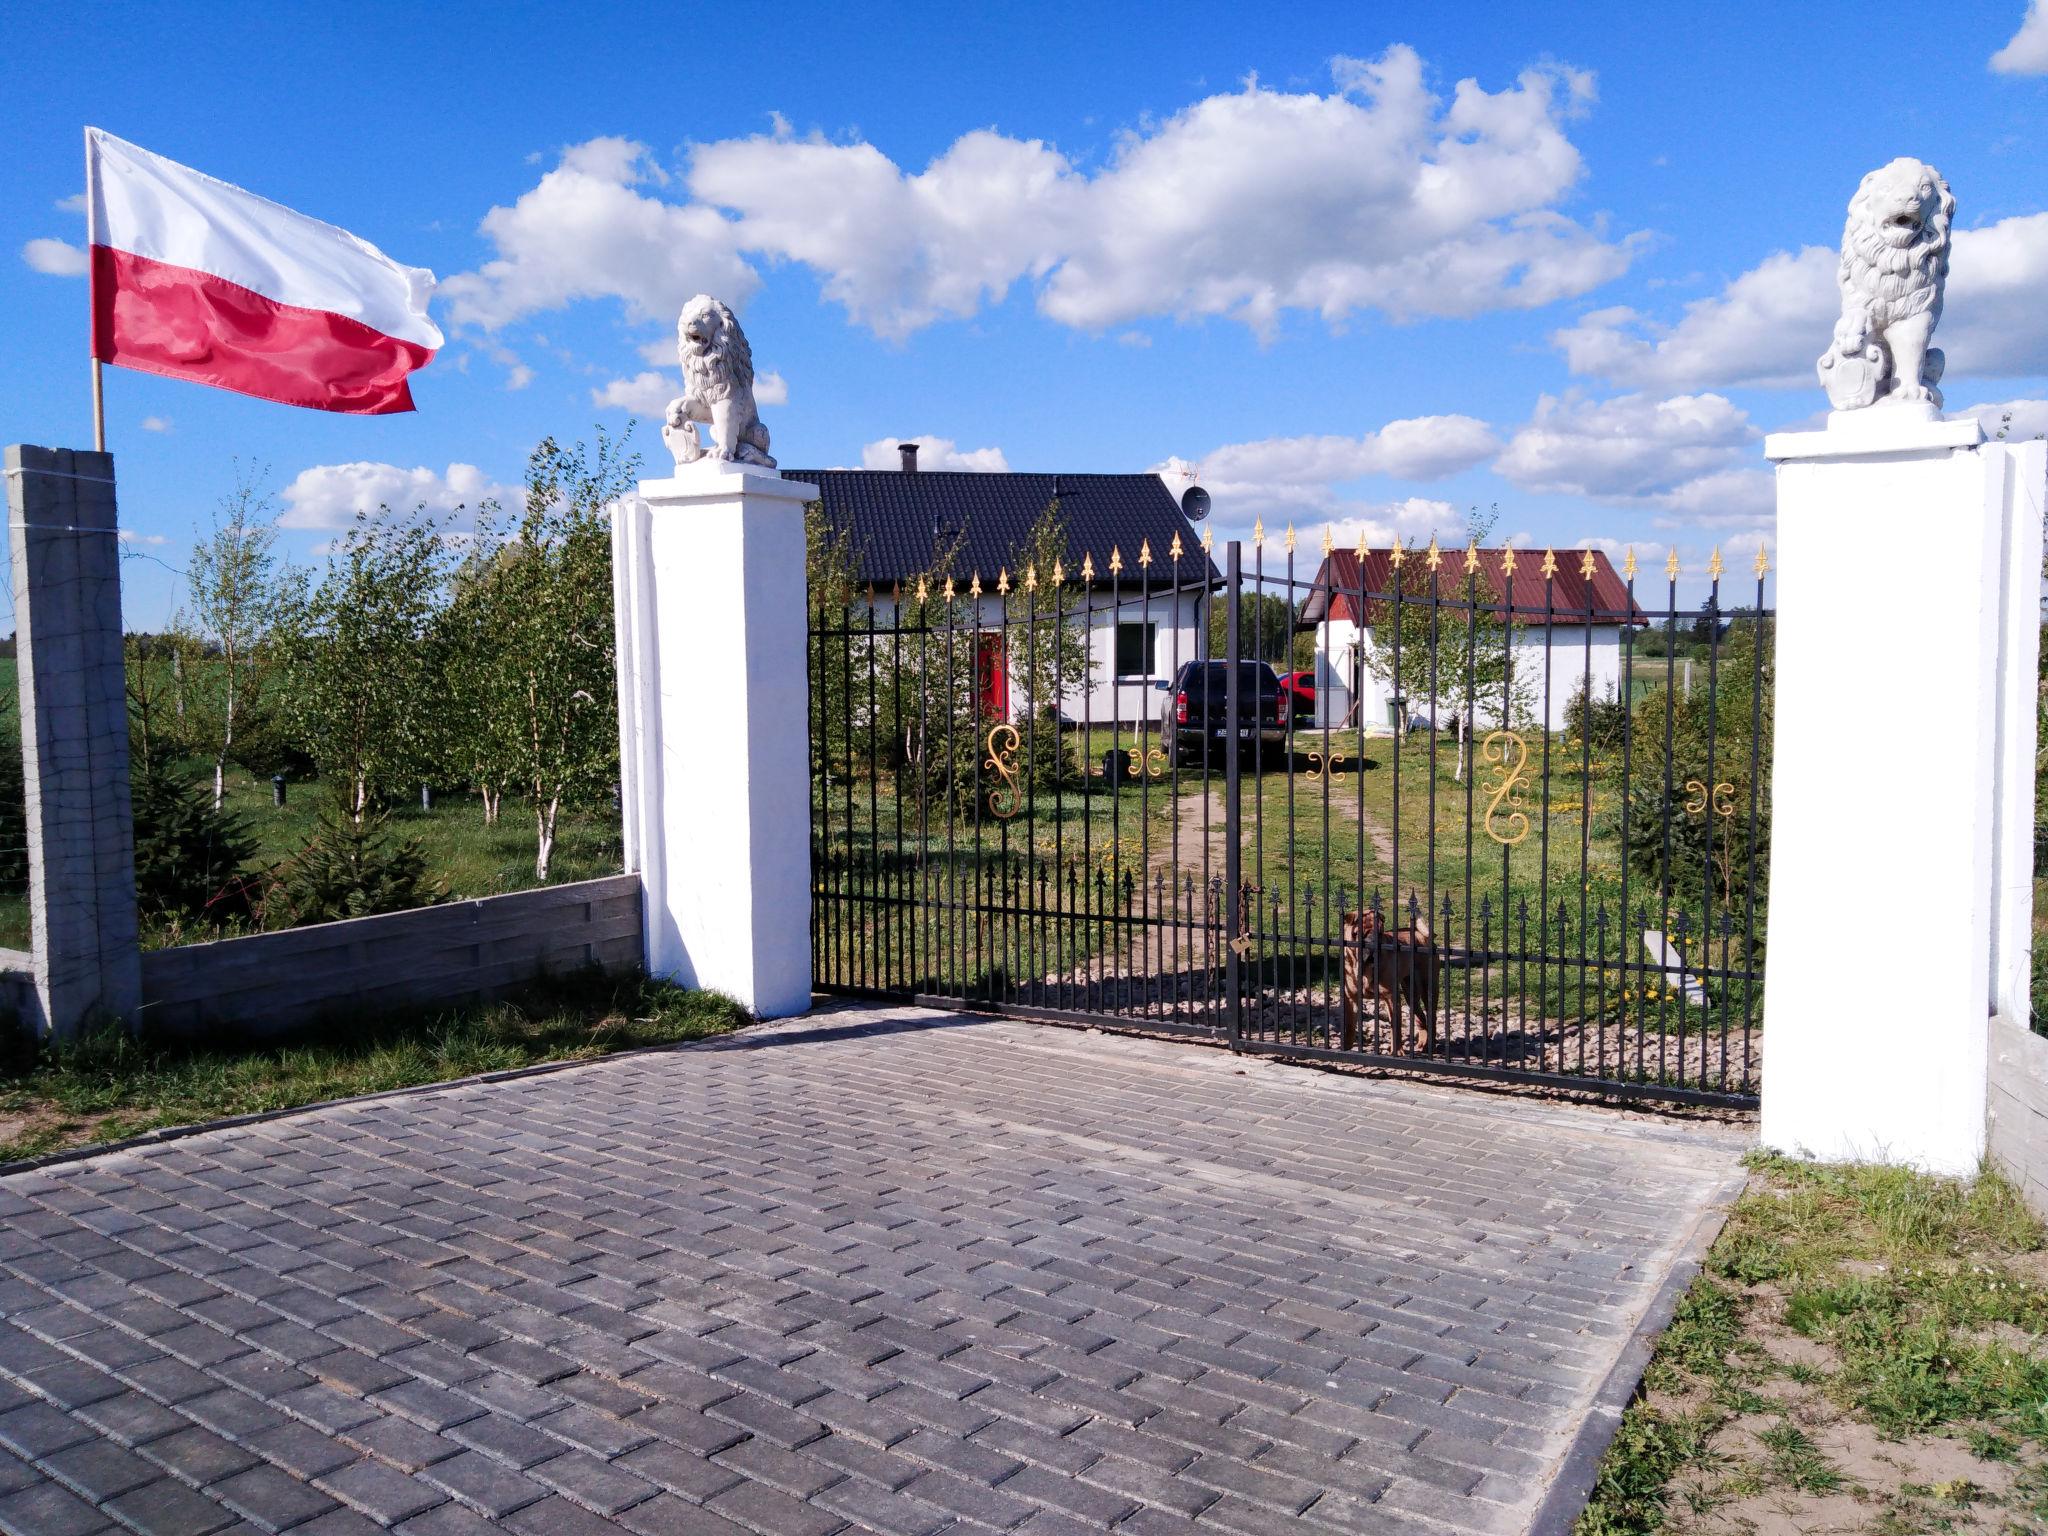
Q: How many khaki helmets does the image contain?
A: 0